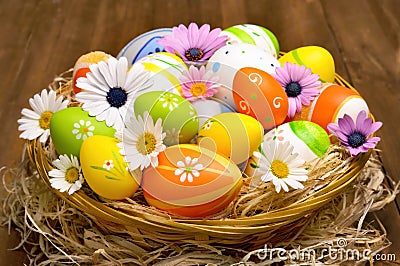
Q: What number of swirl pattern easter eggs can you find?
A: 1